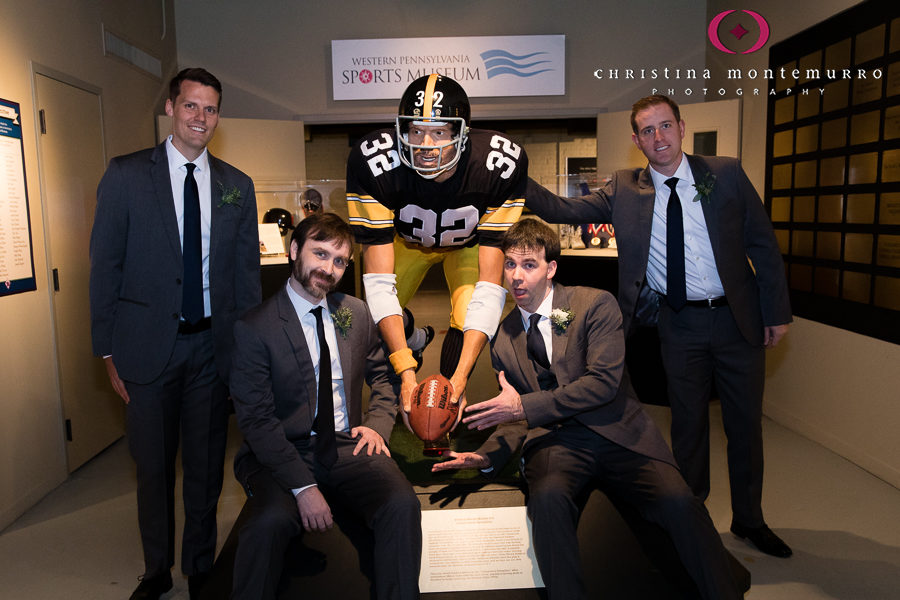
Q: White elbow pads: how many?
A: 2